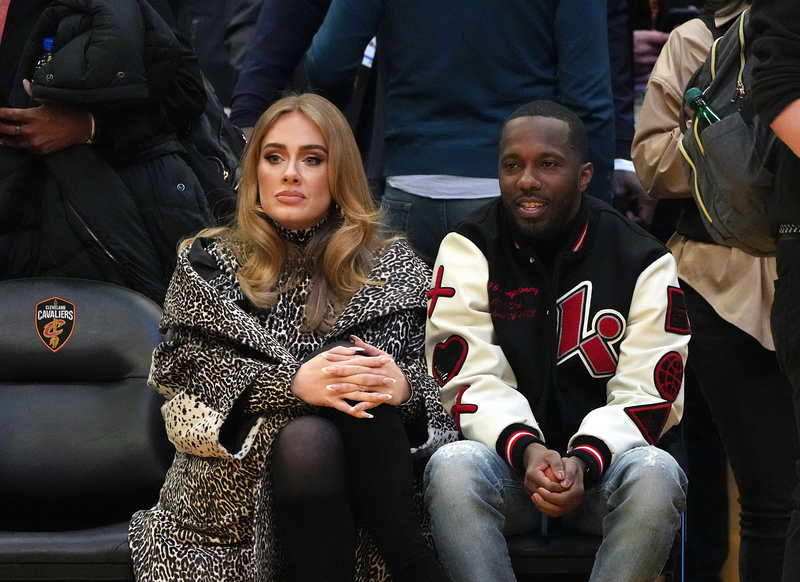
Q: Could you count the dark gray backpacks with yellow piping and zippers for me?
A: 1